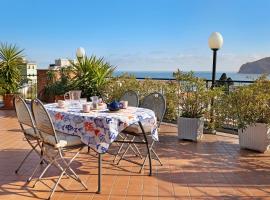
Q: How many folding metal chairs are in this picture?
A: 4